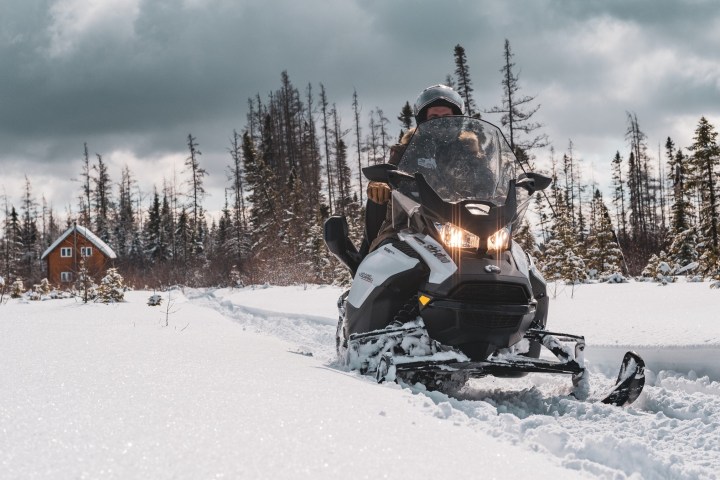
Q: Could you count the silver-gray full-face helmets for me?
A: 1